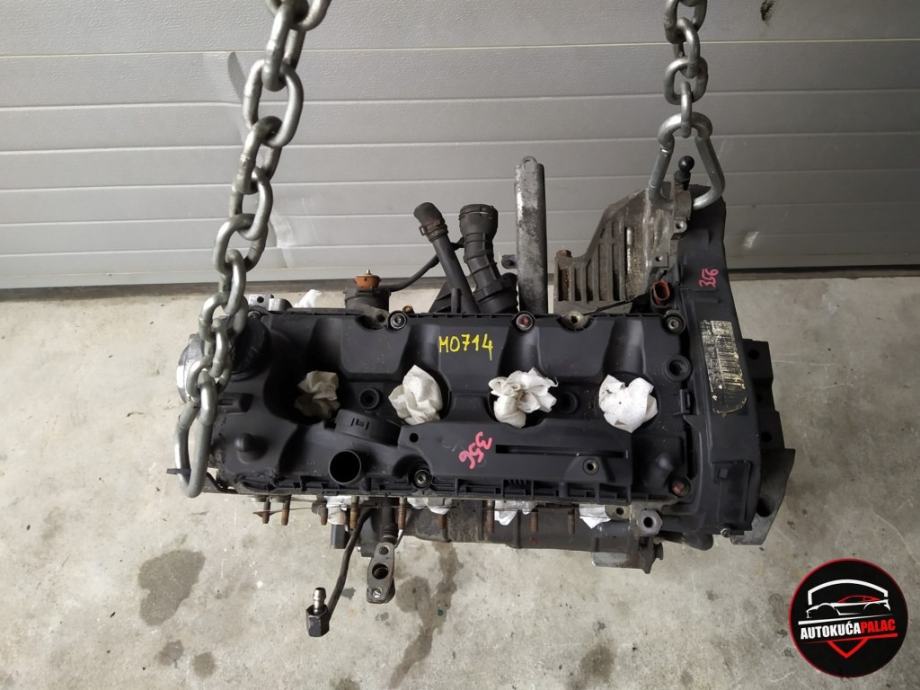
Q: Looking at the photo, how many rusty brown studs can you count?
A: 9